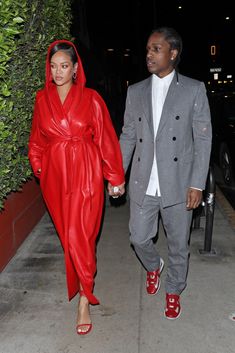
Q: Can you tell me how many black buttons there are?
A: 6